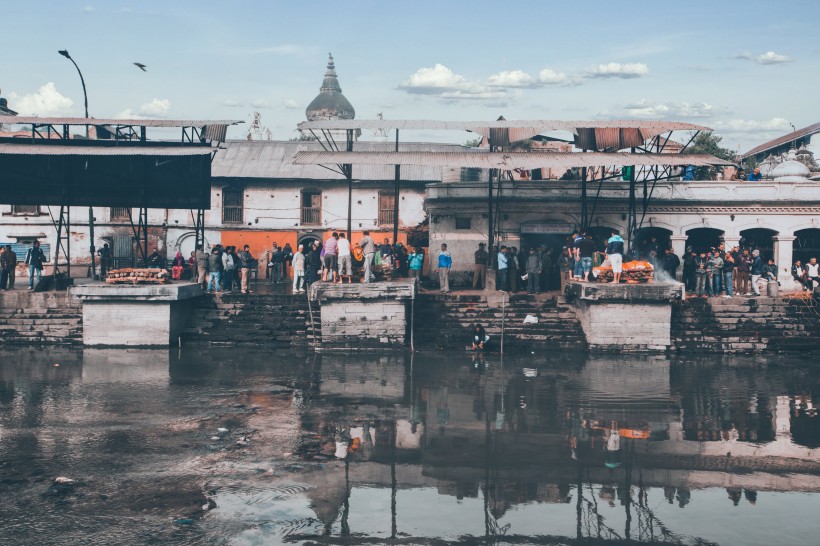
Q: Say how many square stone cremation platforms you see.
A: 3